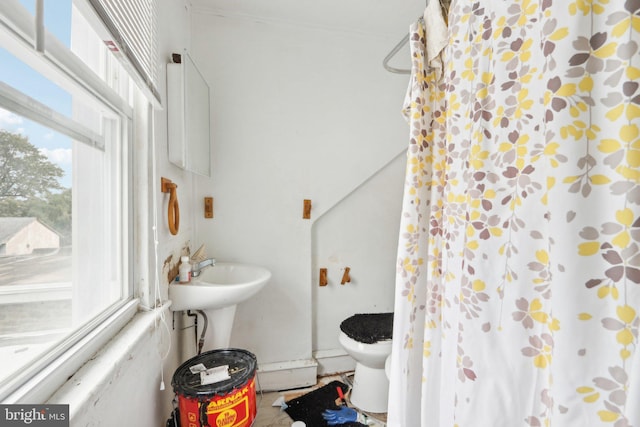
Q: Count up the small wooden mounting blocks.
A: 4